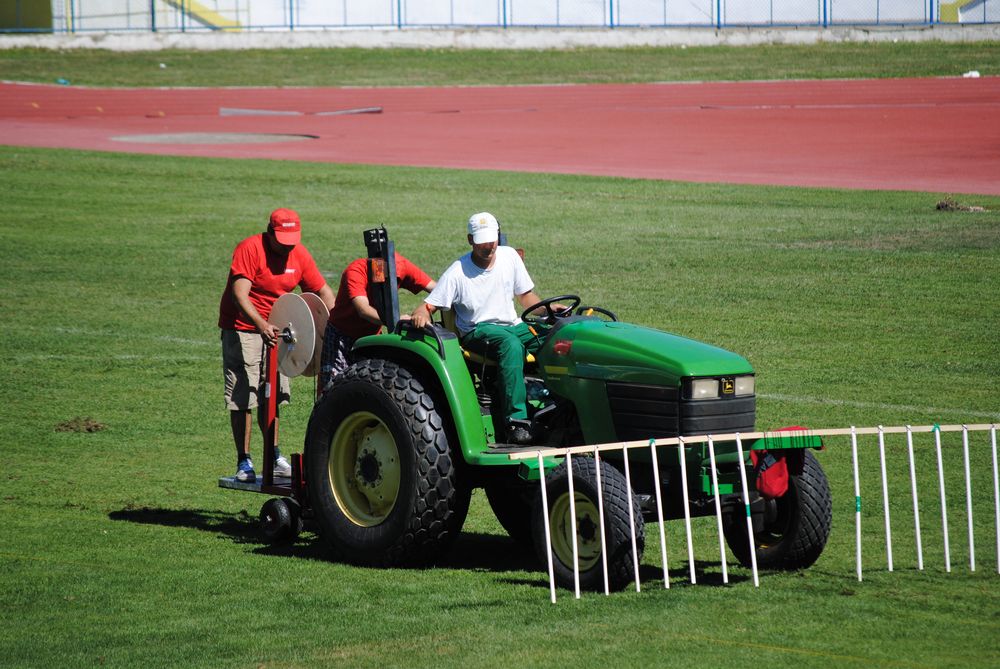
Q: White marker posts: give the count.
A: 14